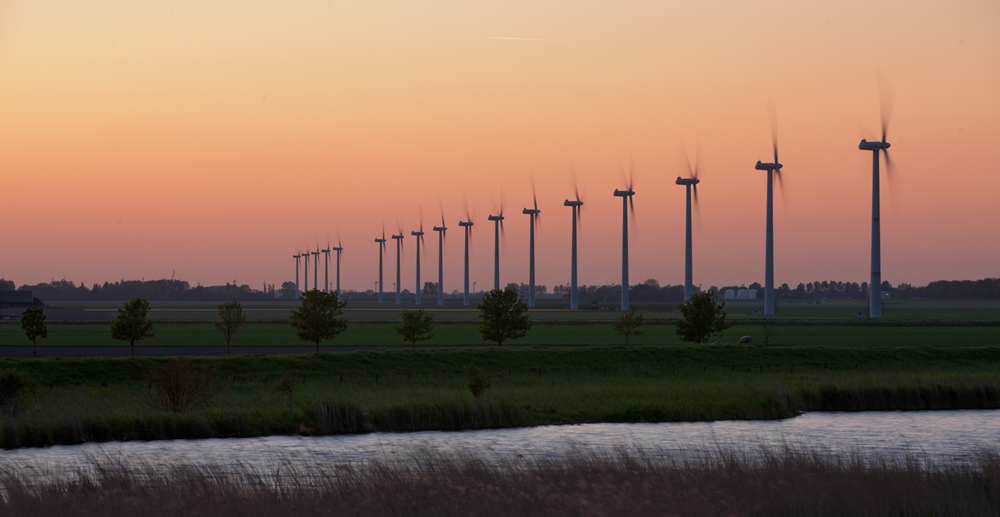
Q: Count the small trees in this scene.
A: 8